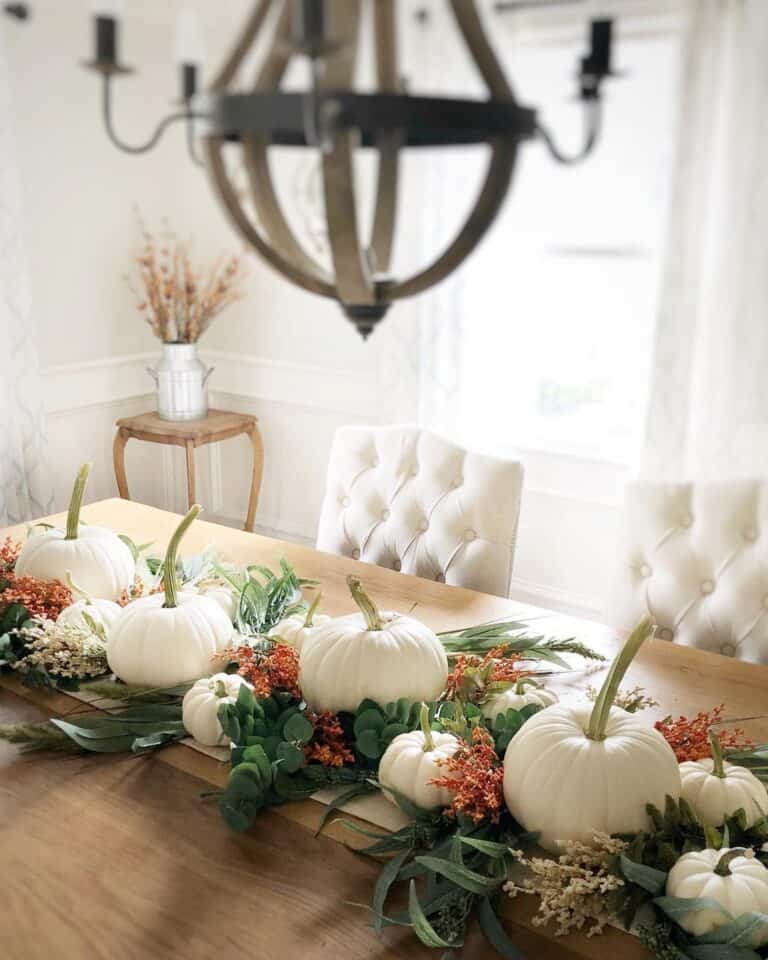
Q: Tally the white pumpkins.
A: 12